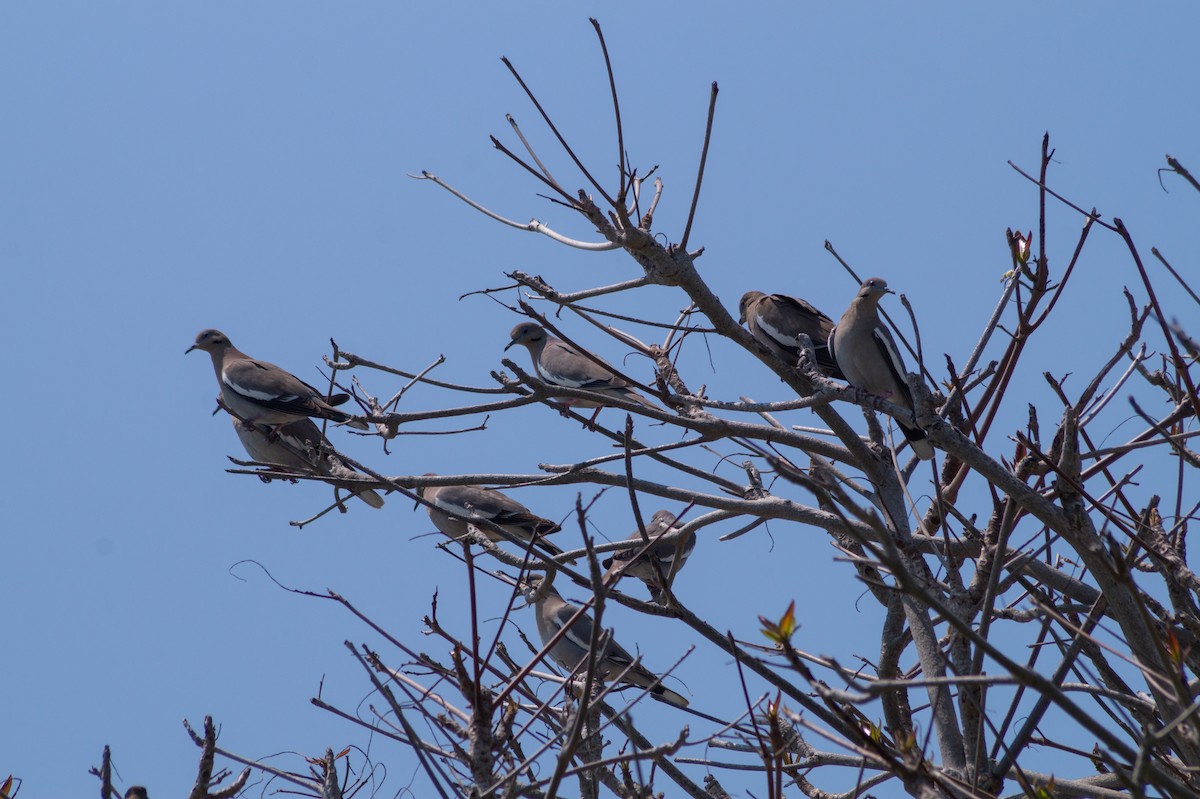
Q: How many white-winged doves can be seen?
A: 8